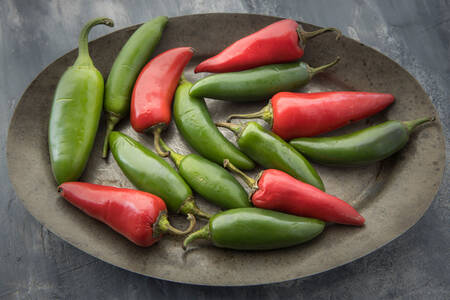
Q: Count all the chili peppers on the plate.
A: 14